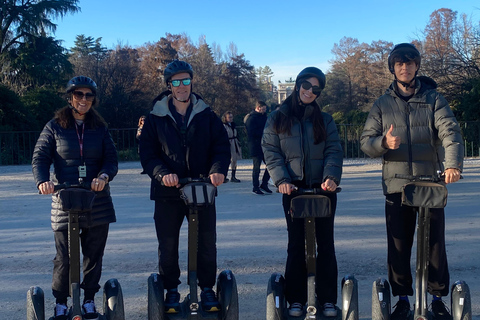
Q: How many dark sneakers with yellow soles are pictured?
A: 2